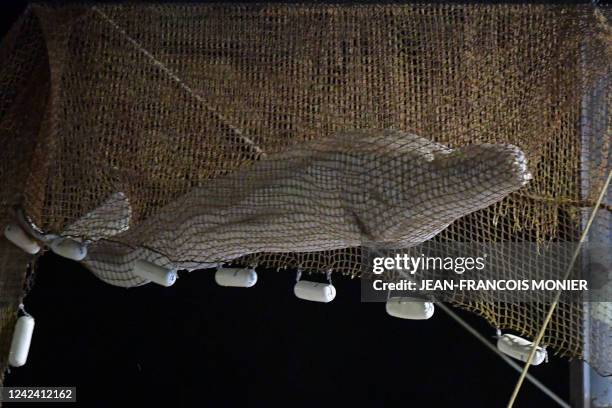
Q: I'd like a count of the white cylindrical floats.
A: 8